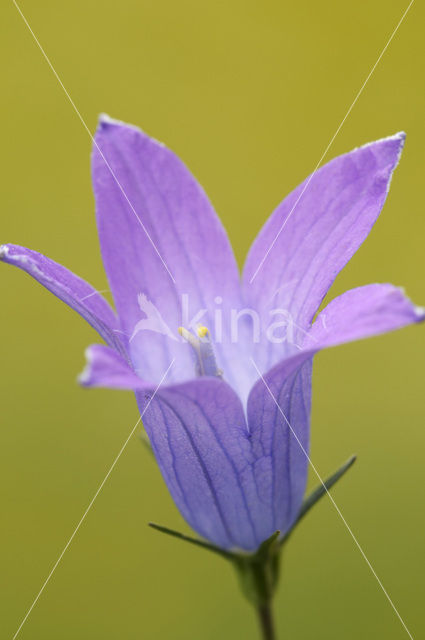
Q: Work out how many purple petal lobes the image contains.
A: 5